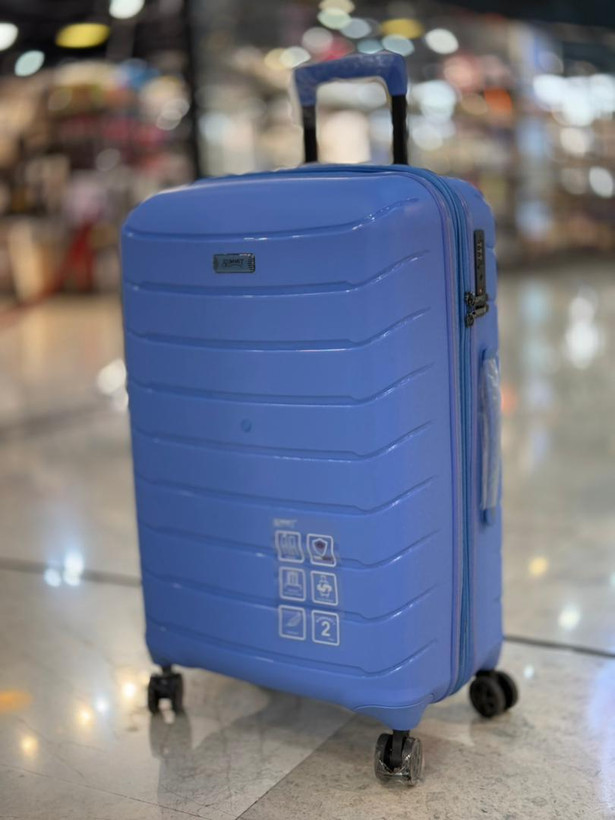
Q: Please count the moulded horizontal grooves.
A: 9